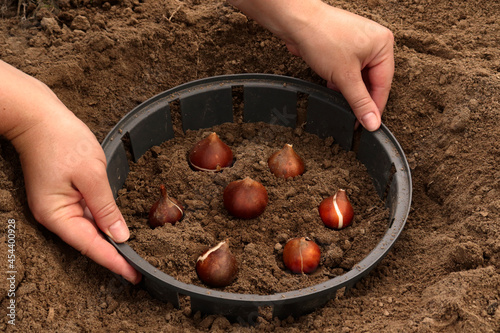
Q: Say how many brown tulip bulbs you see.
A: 7